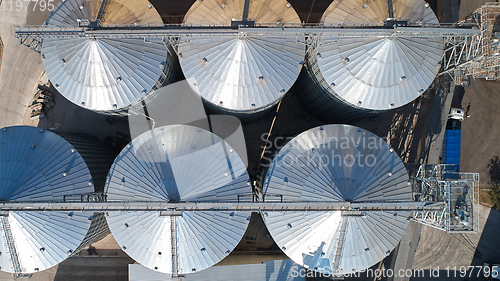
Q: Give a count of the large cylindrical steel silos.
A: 6